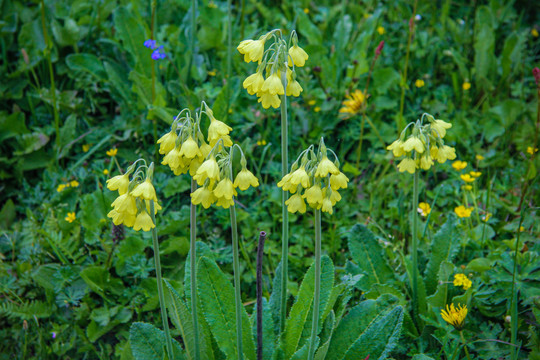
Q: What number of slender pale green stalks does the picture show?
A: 6